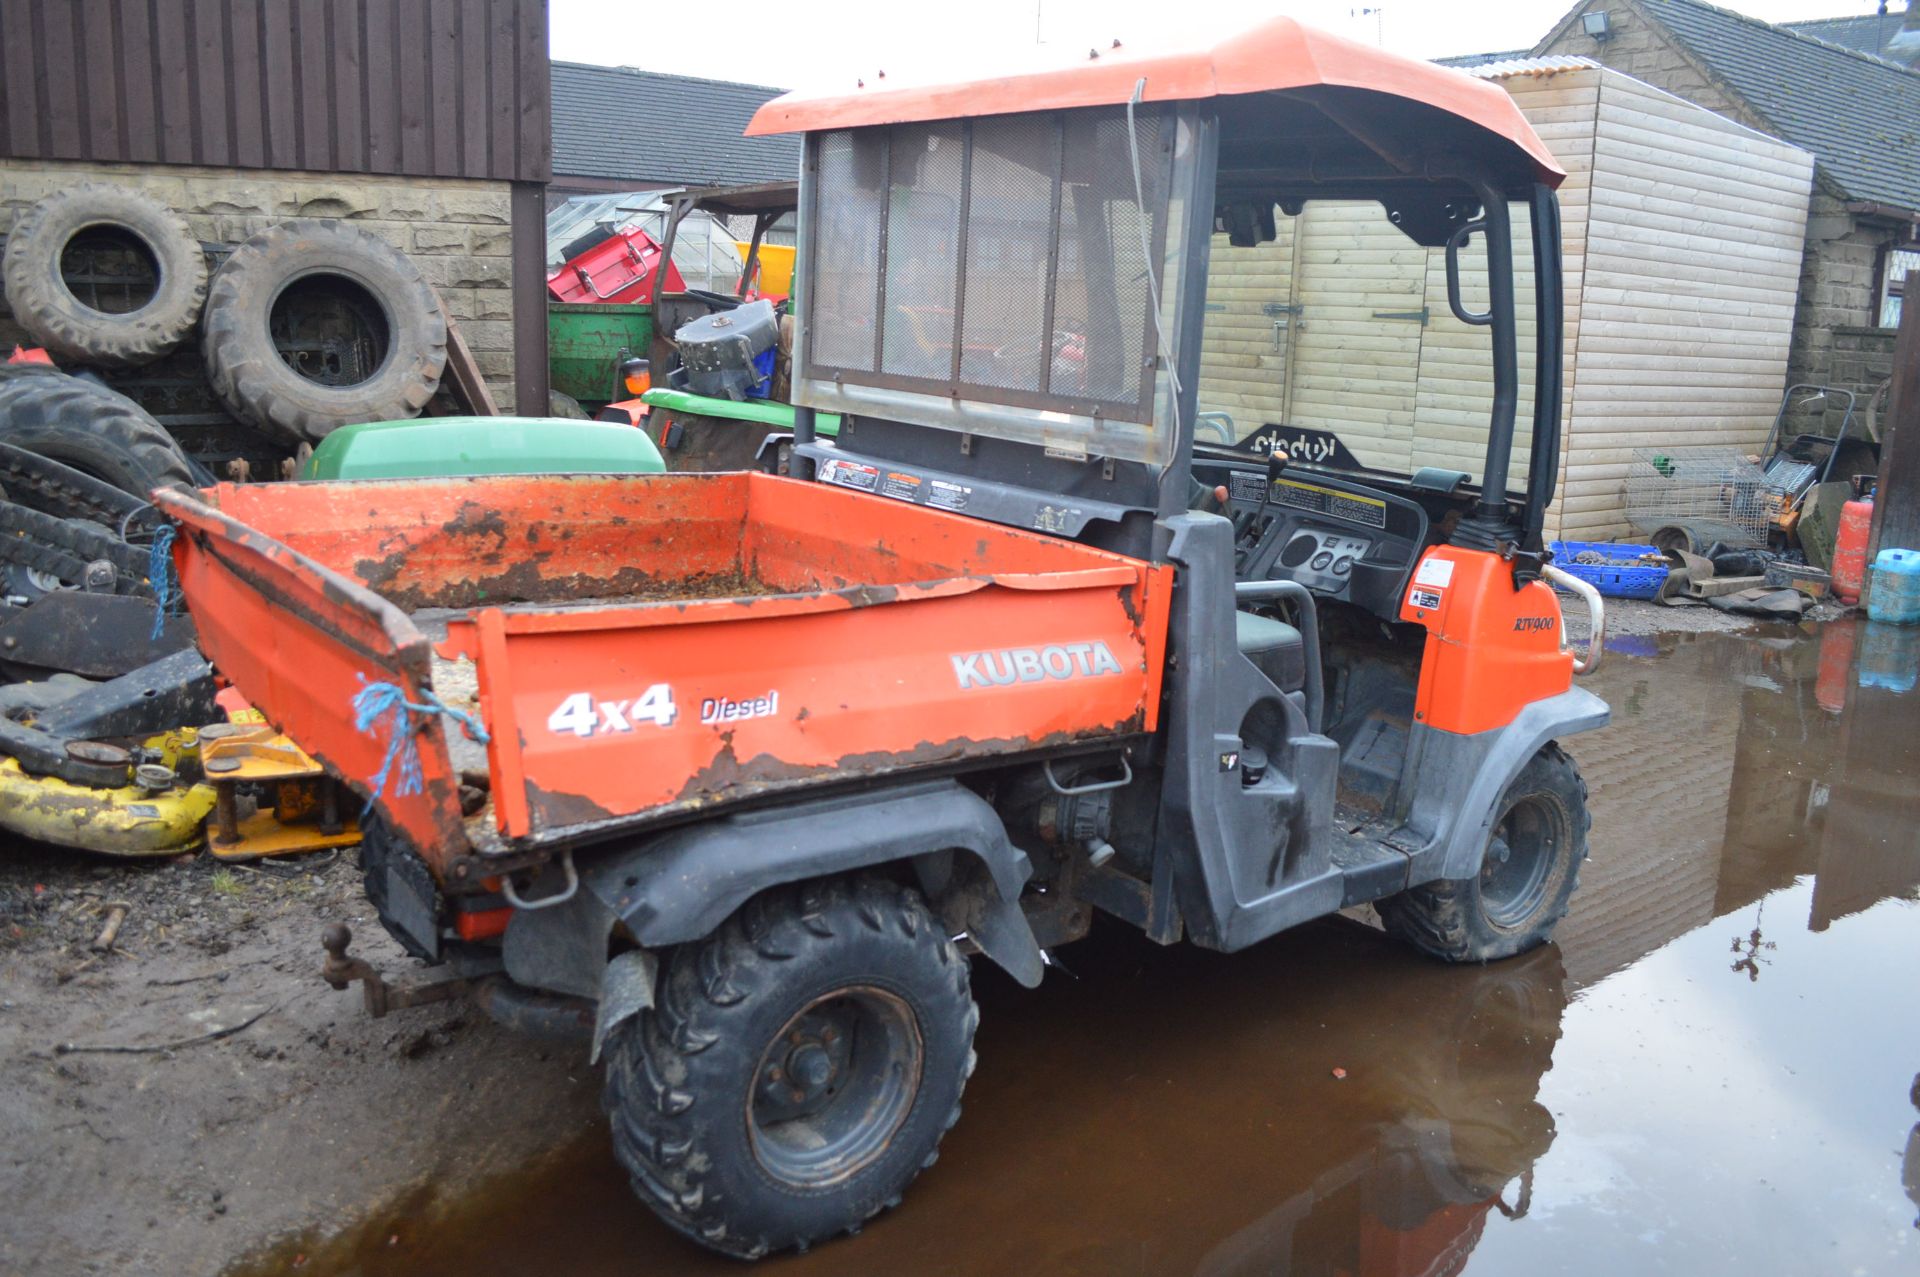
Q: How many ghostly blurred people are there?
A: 0